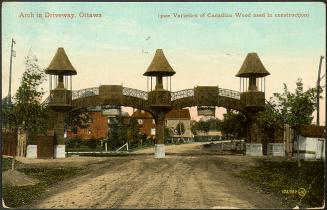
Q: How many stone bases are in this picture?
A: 5